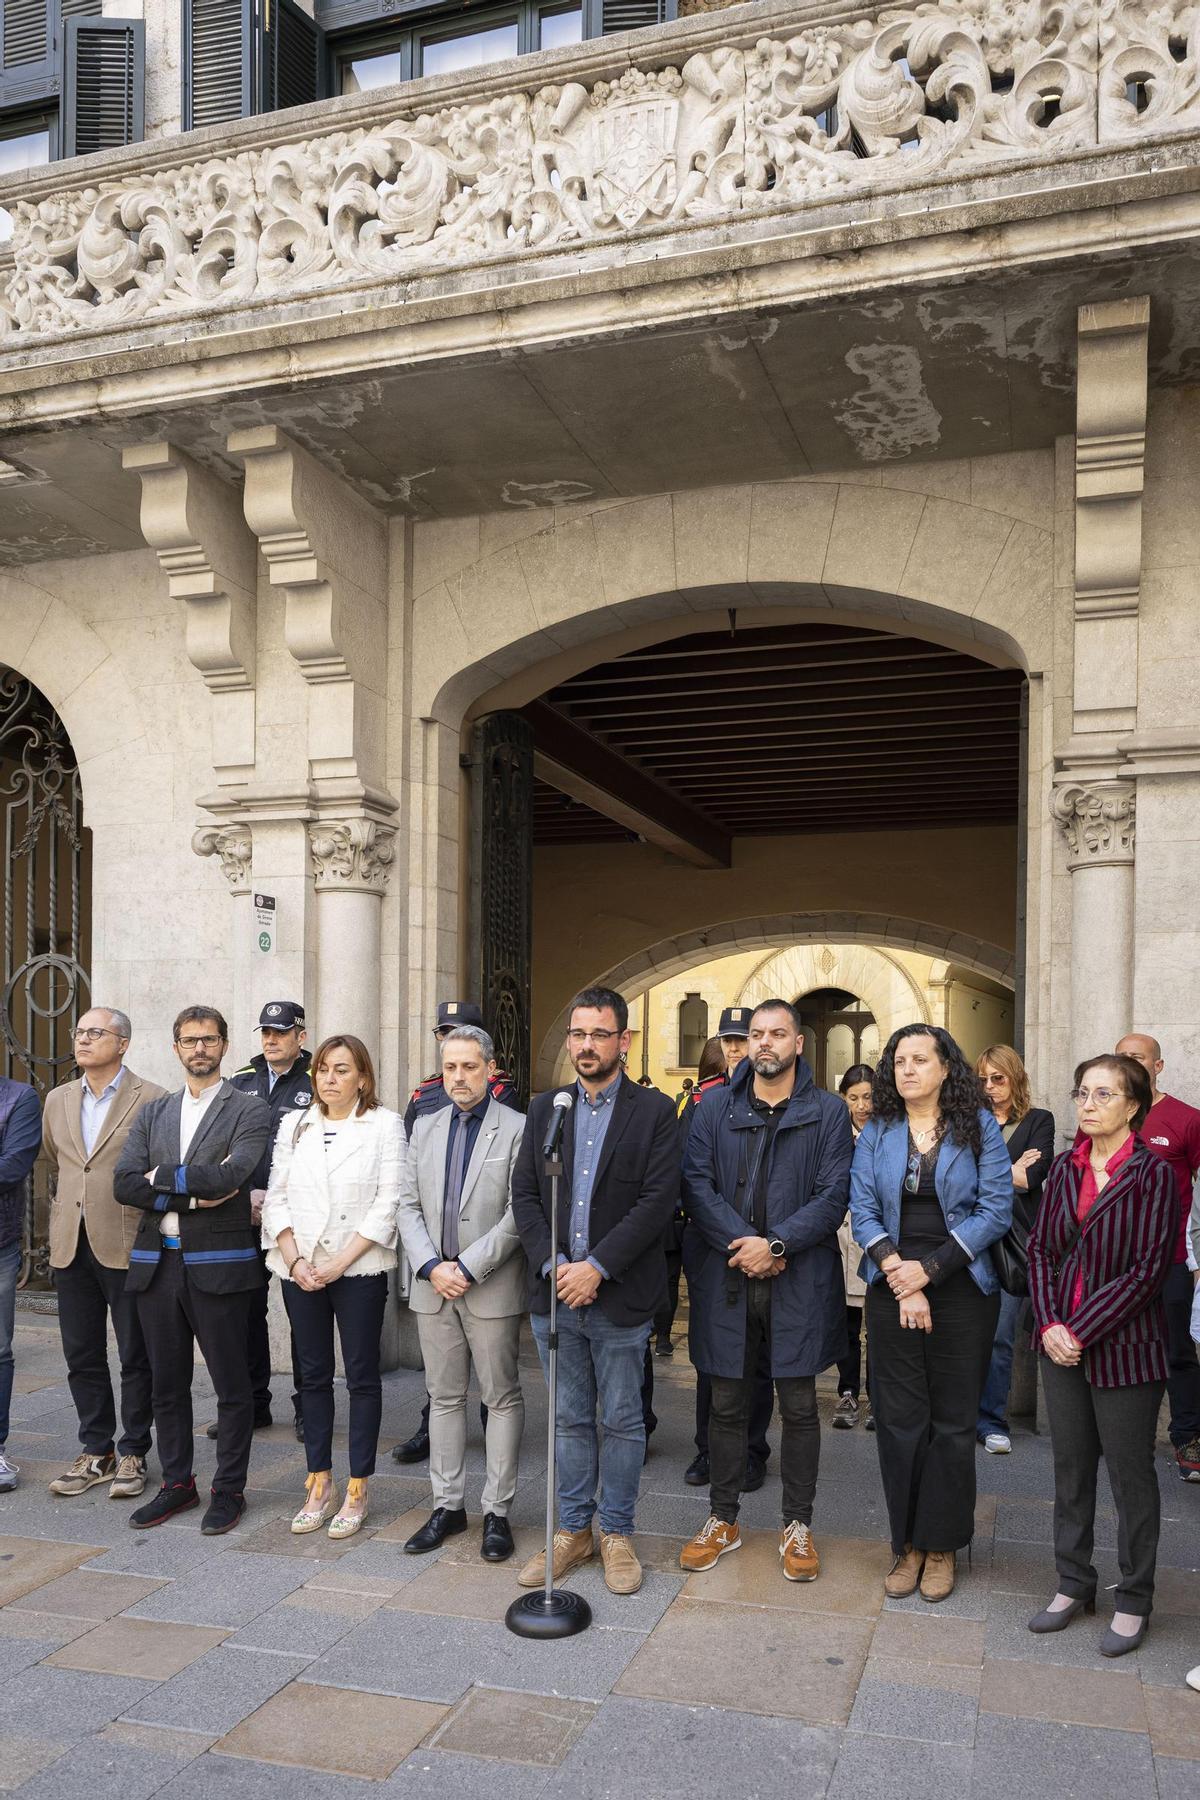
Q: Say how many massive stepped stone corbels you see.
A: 3